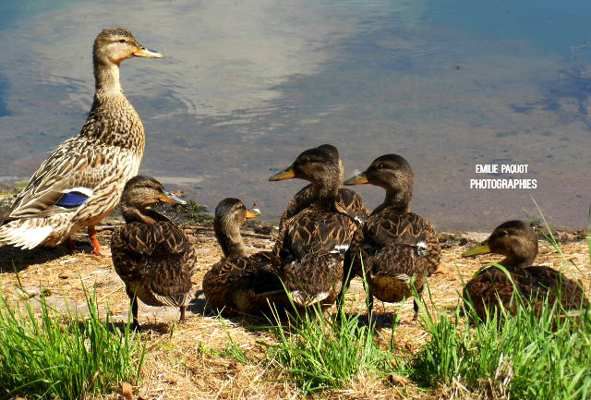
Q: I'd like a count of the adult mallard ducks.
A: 1